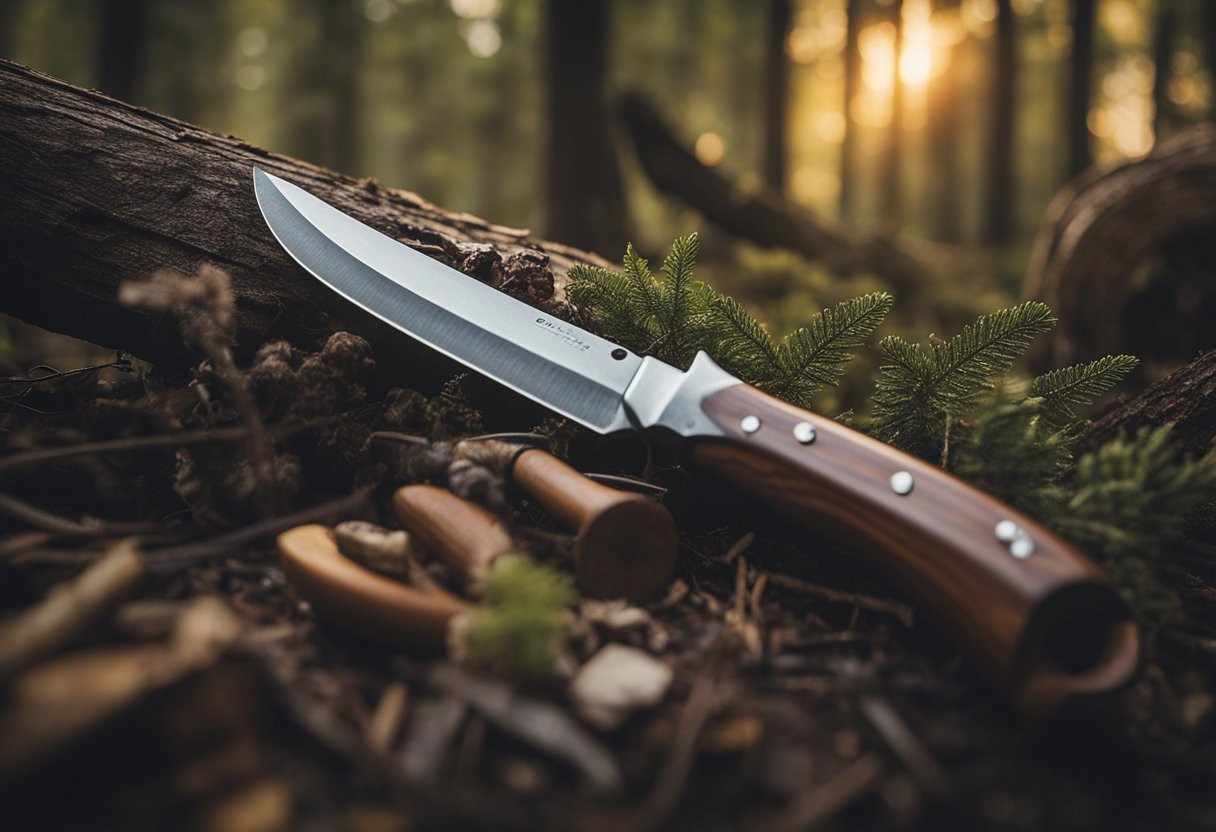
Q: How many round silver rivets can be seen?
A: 5